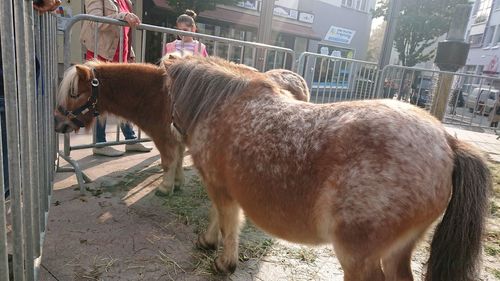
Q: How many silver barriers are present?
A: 4